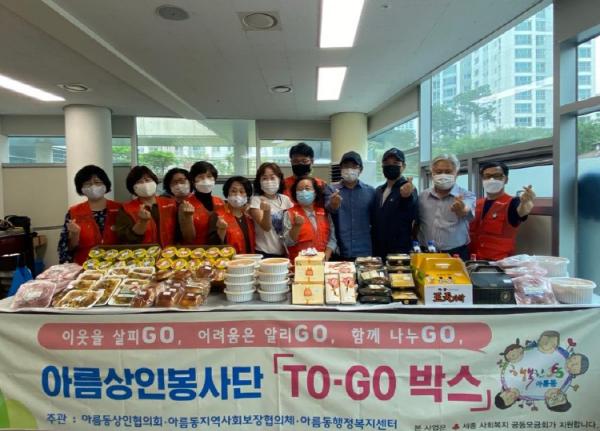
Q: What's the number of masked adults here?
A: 12